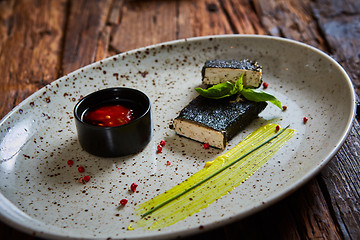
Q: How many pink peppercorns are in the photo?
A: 14